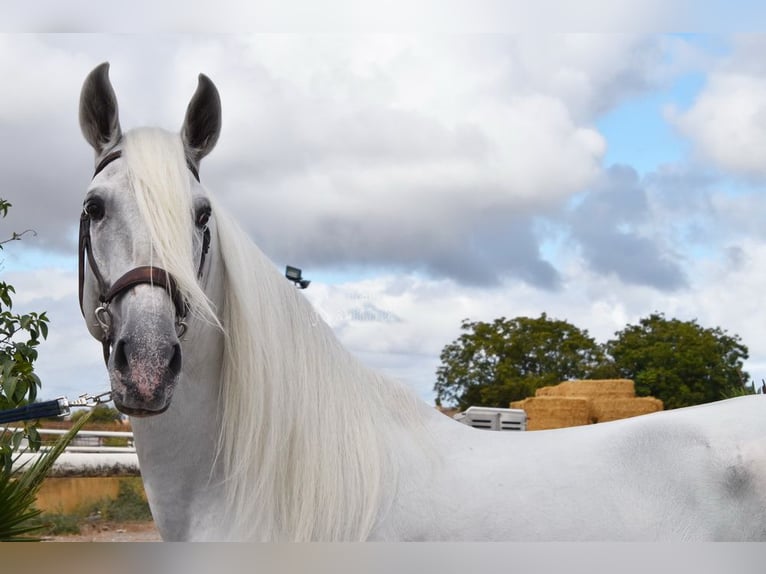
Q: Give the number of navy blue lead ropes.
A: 1